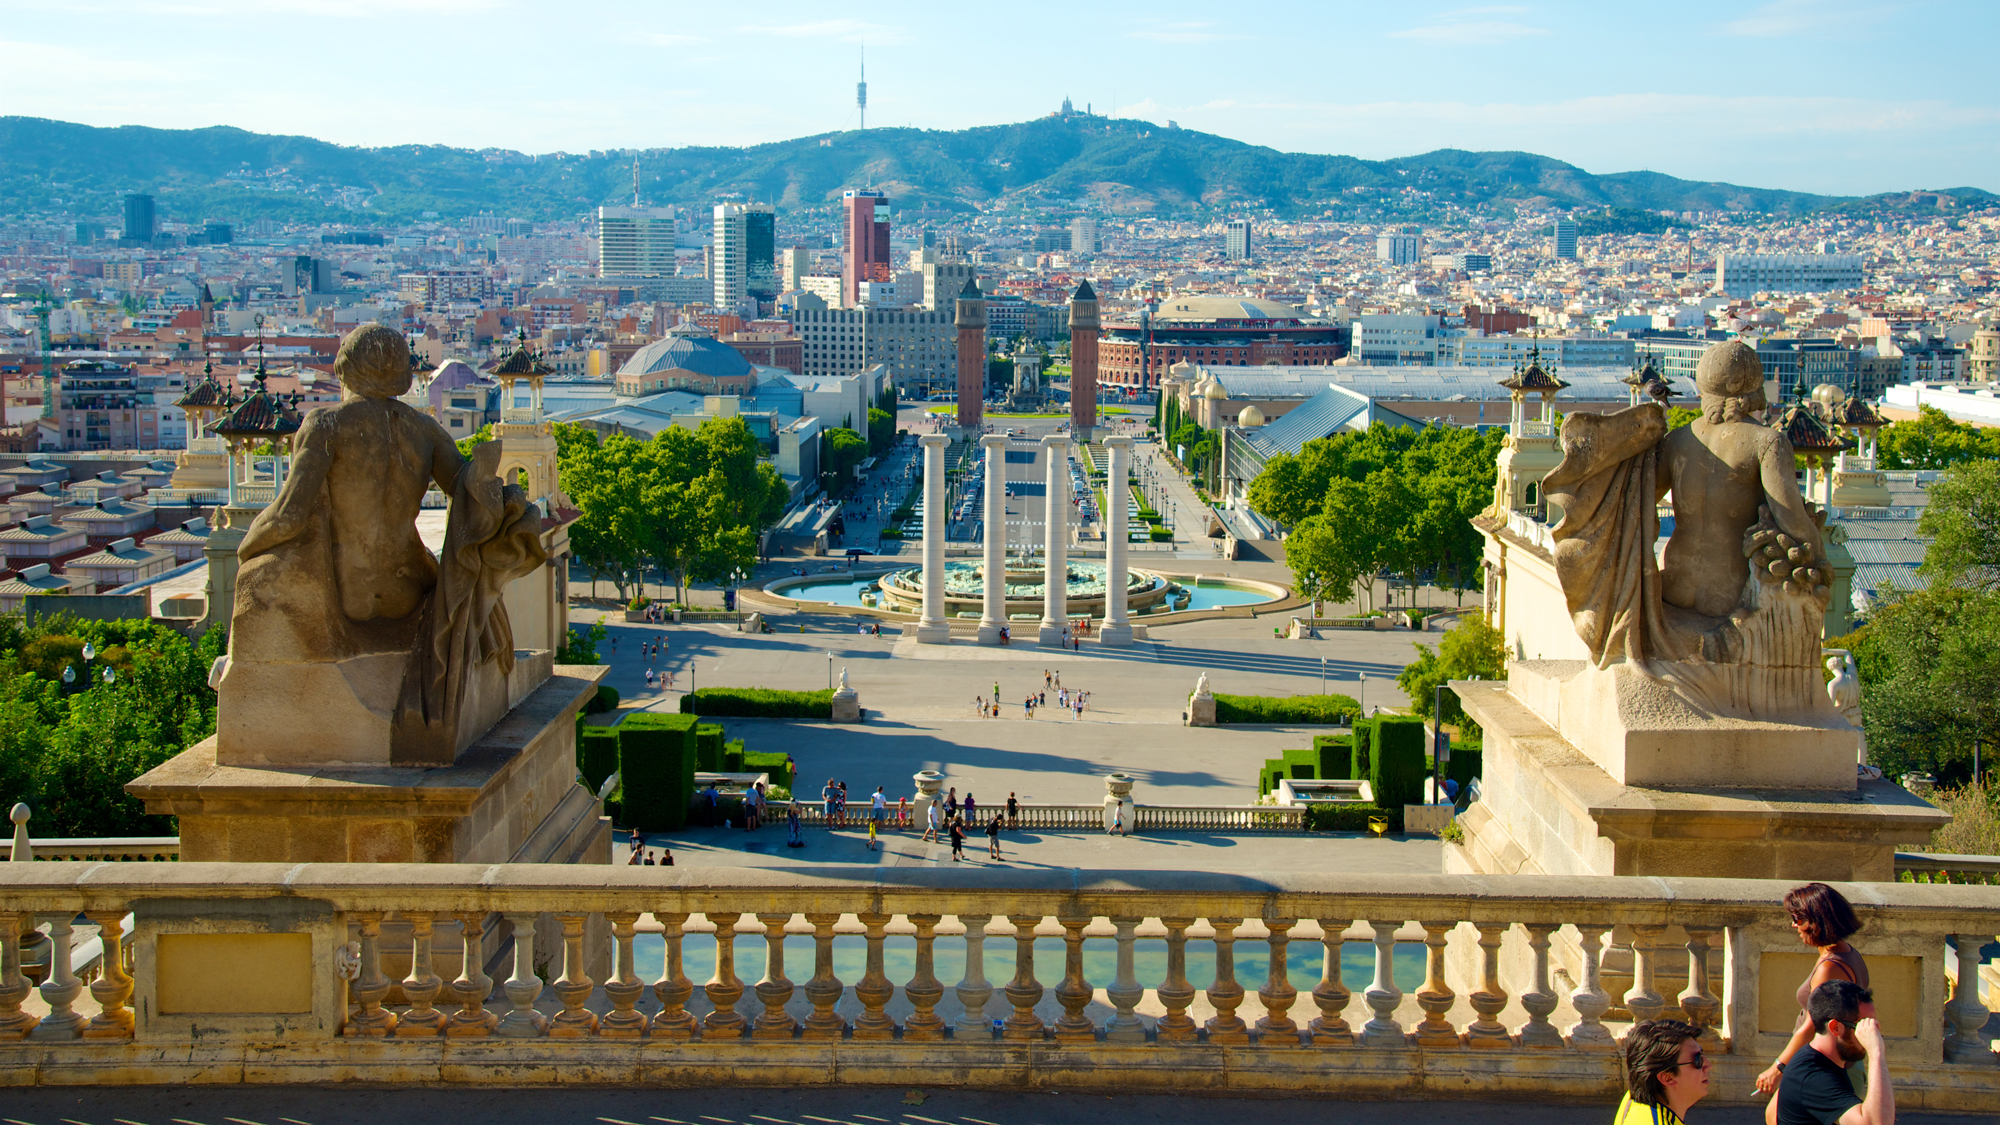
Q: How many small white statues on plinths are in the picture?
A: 2